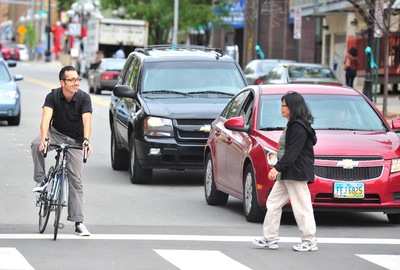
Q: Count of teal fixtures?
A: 2